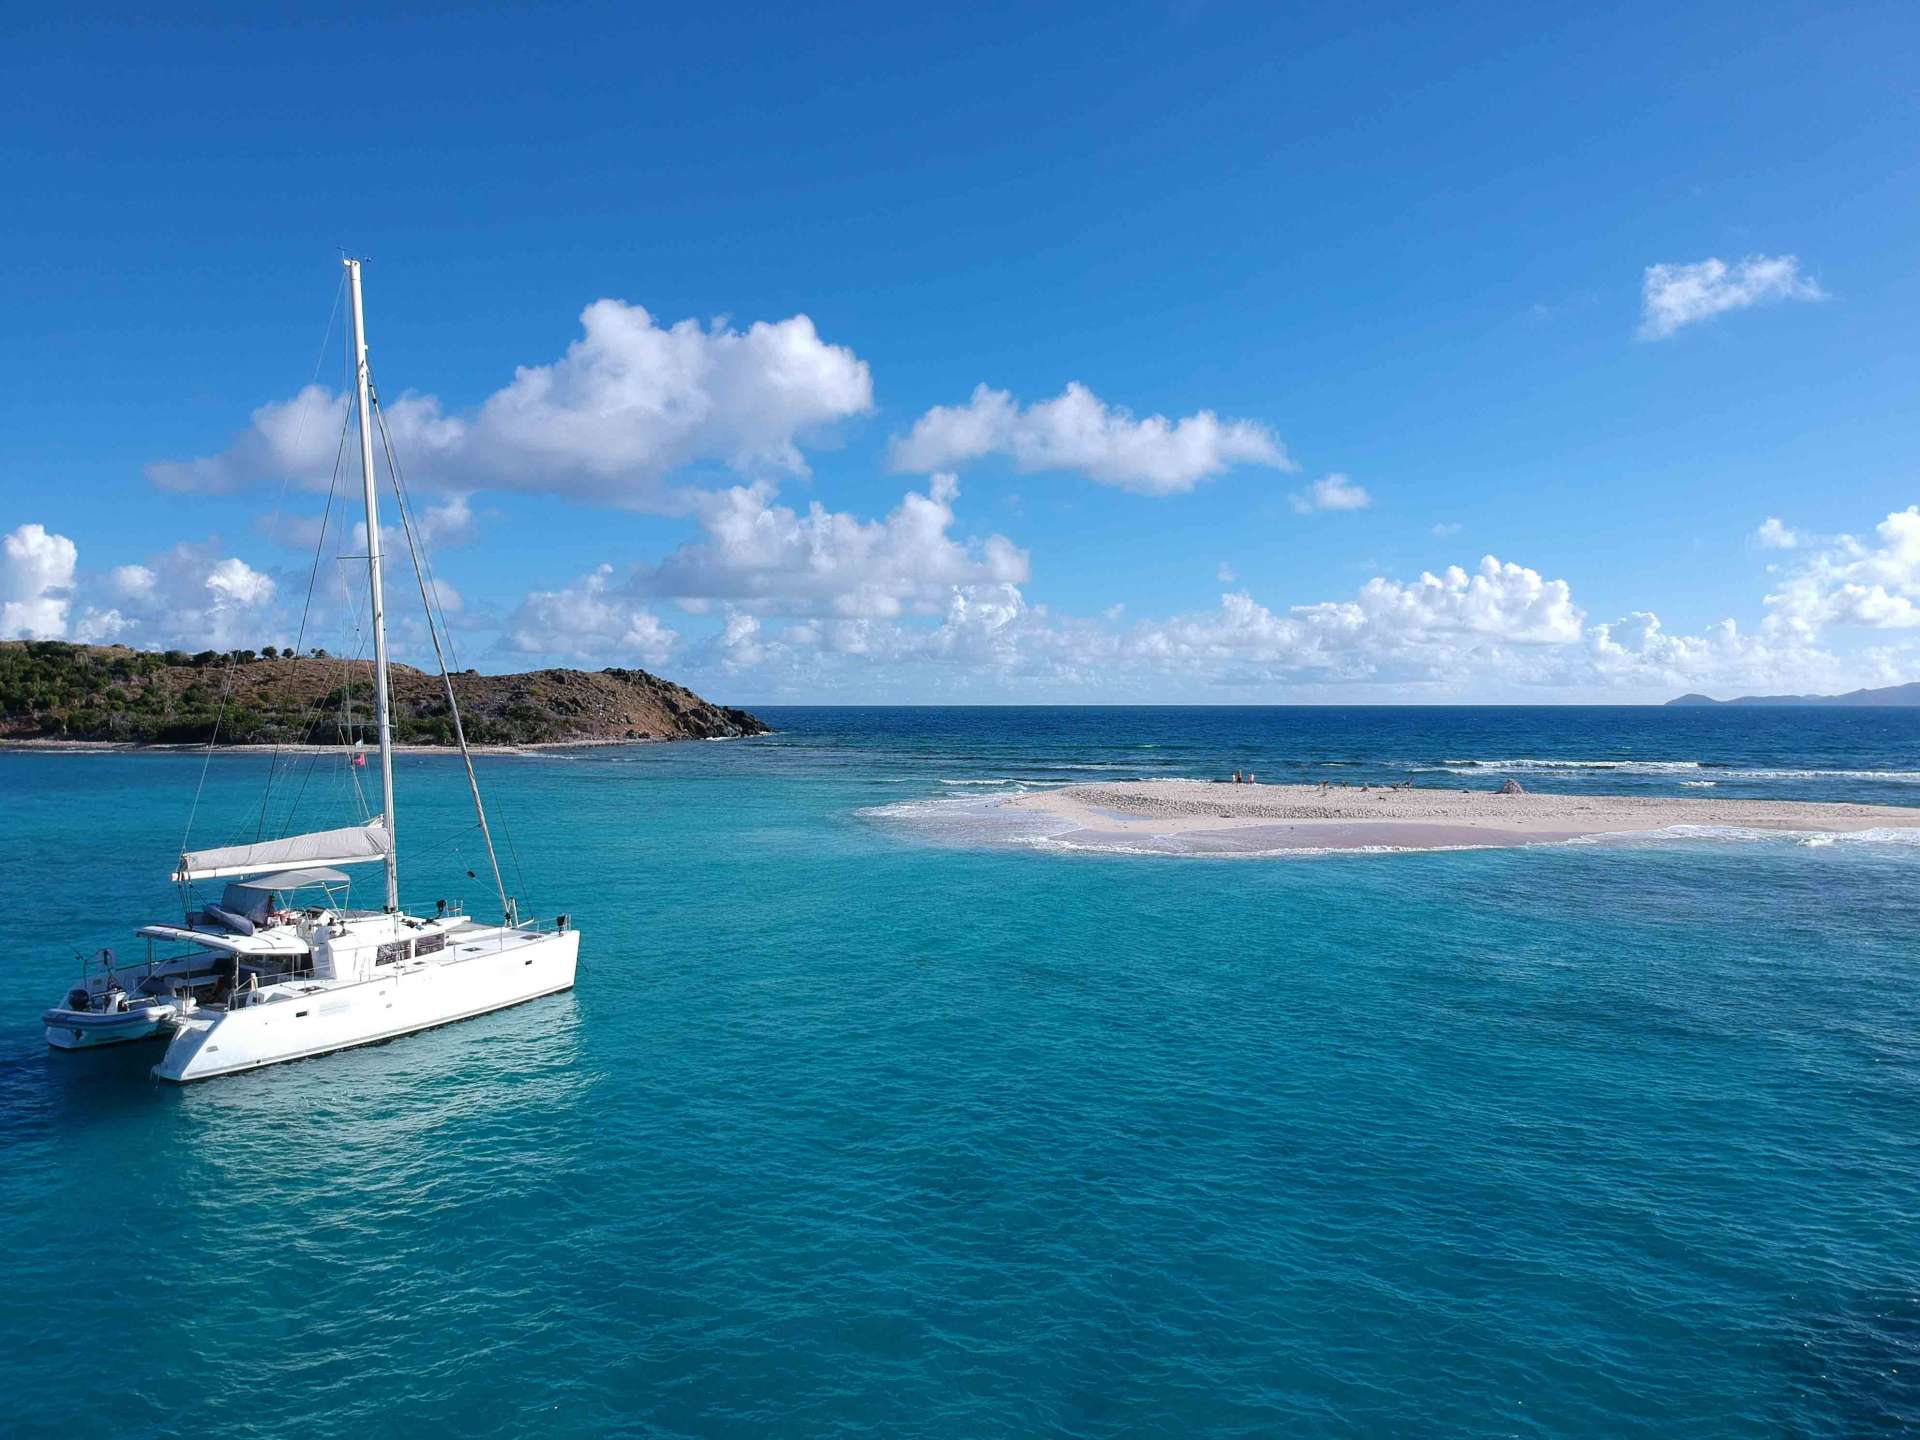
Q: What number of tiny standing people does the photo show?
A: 3